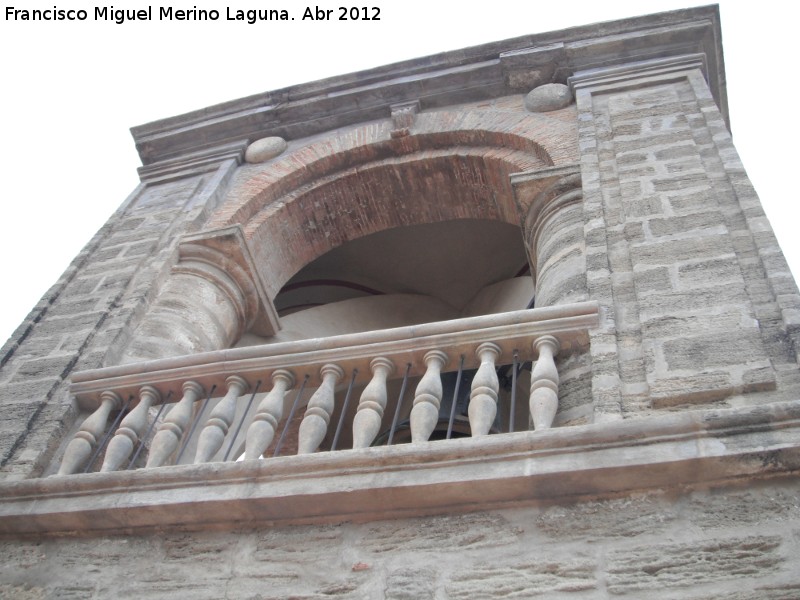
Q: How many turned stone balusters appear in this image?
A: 10